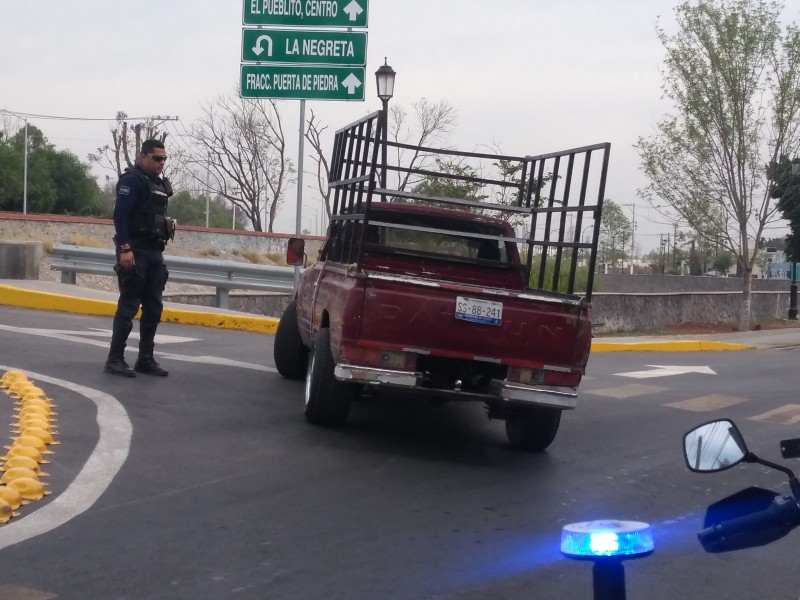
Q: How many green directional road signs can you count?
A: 3